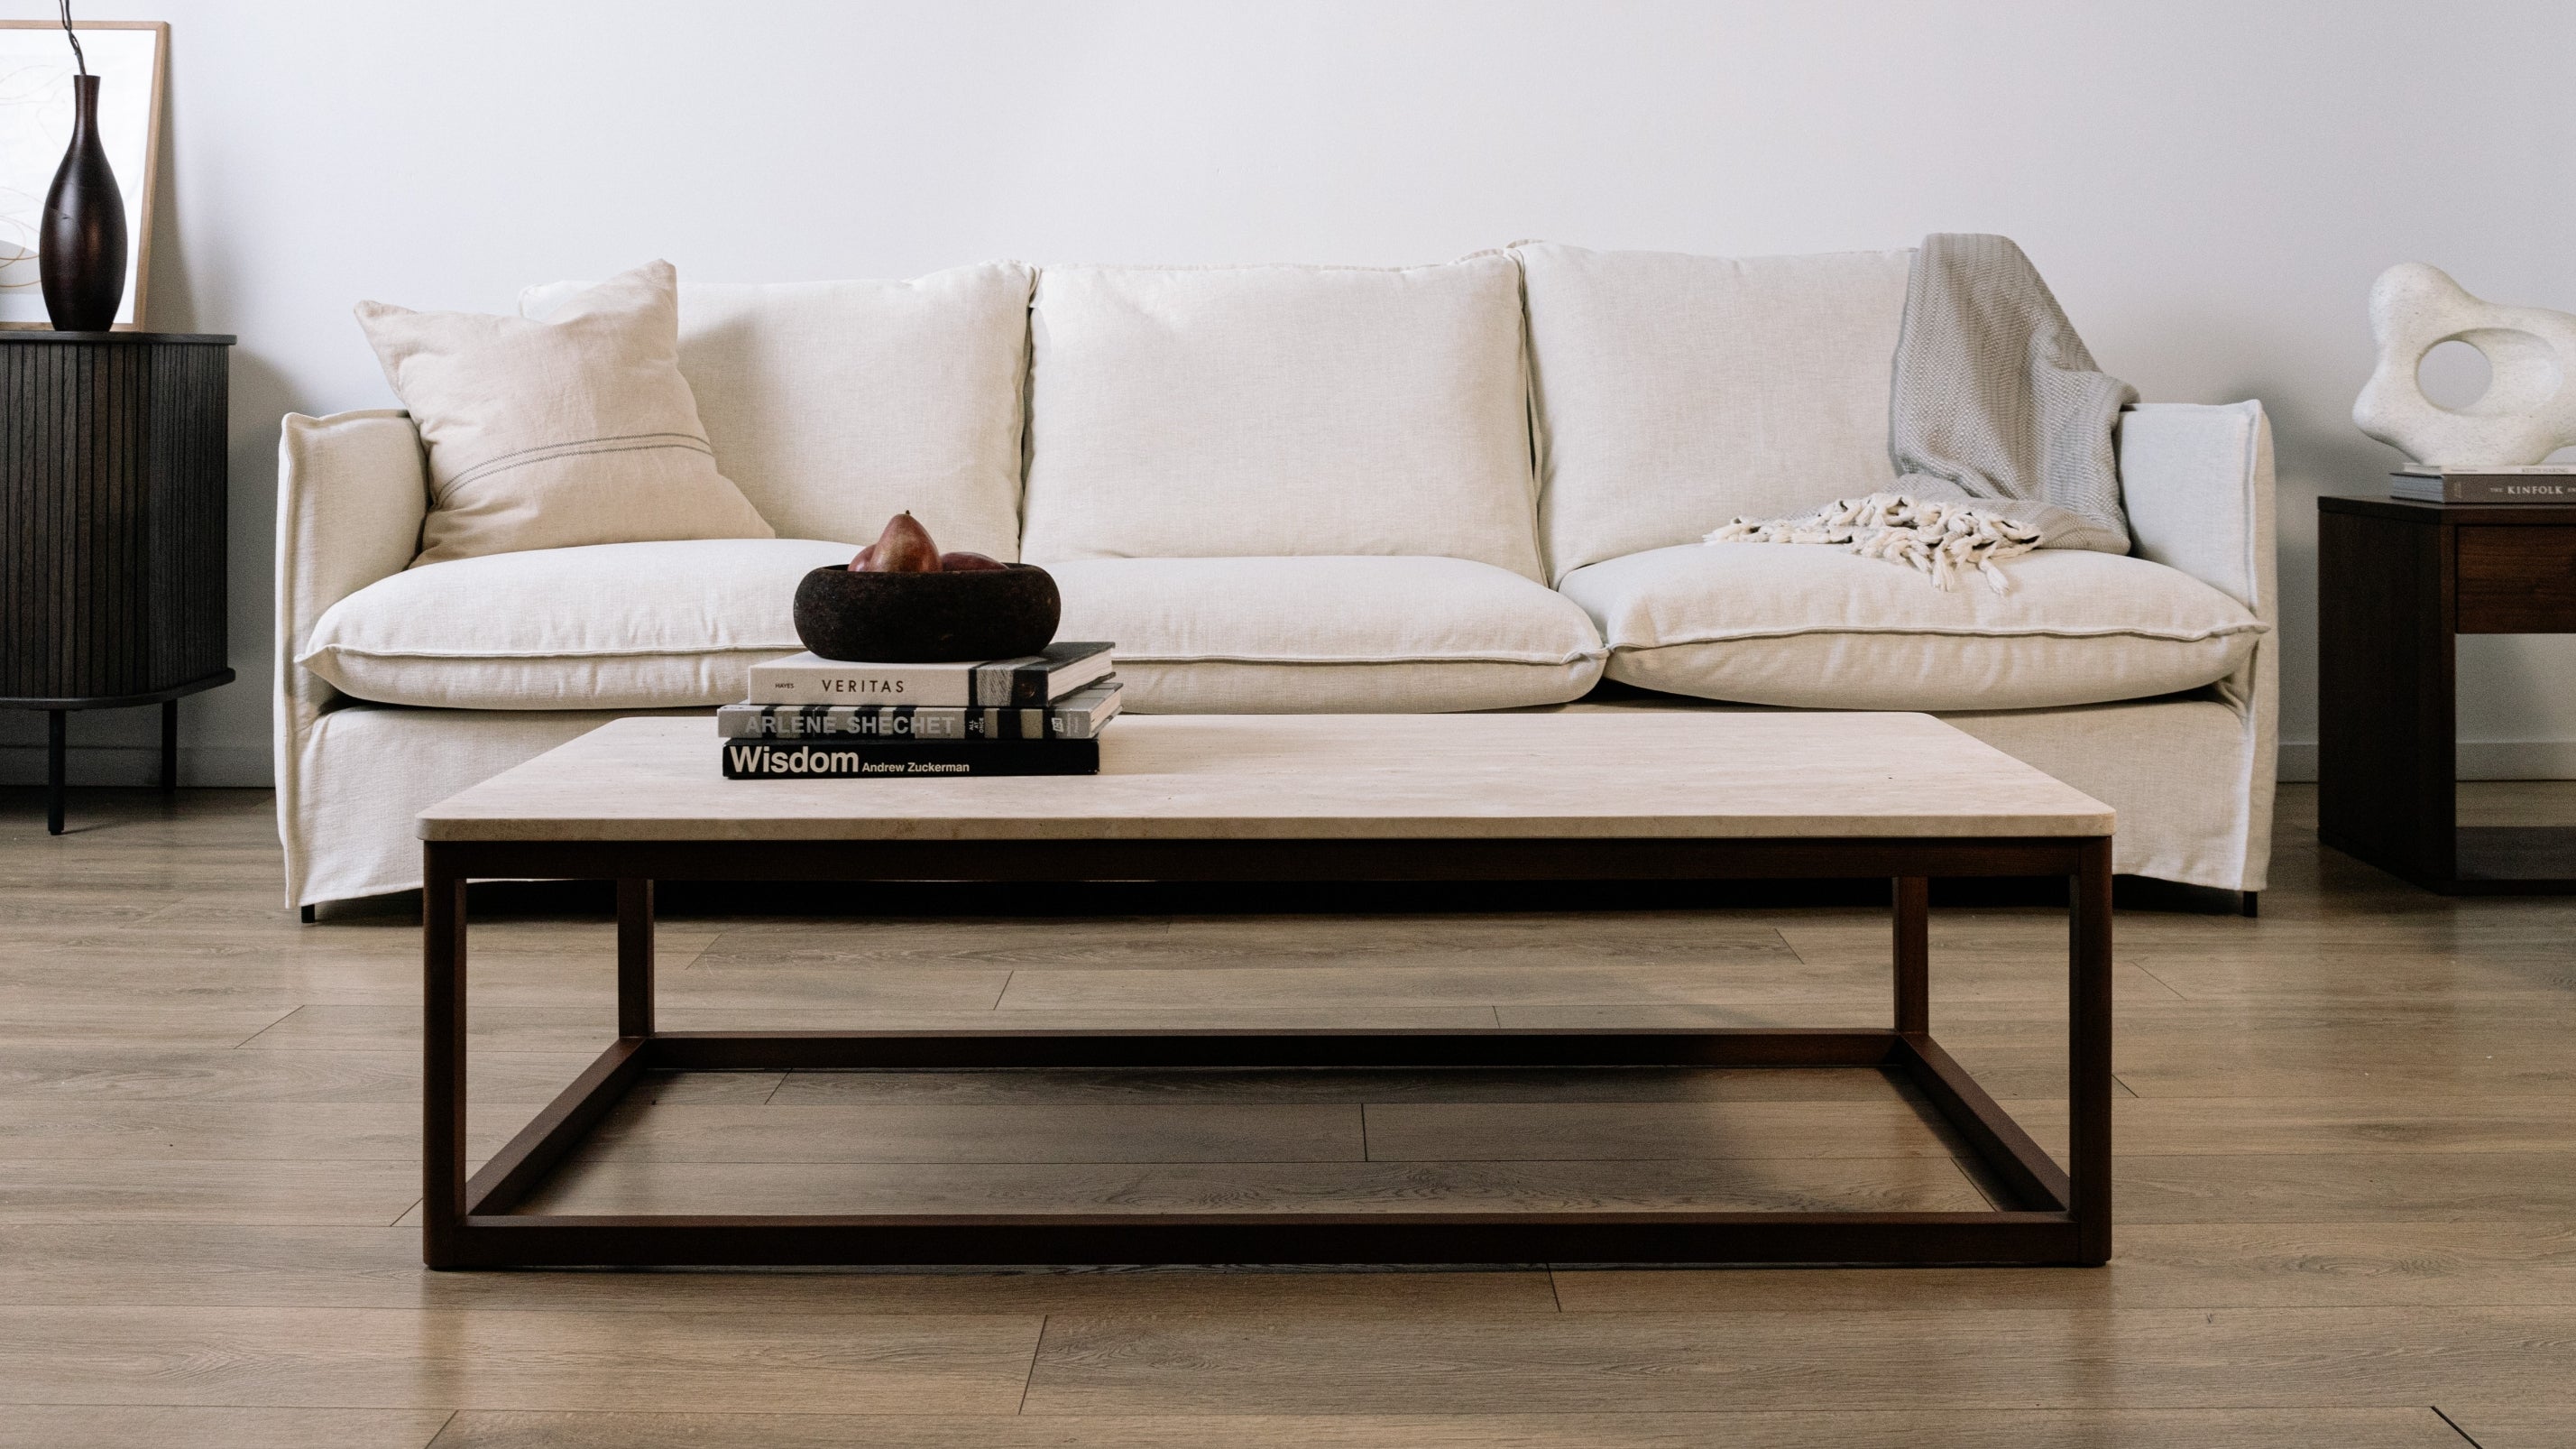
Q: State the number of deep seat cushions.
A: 3